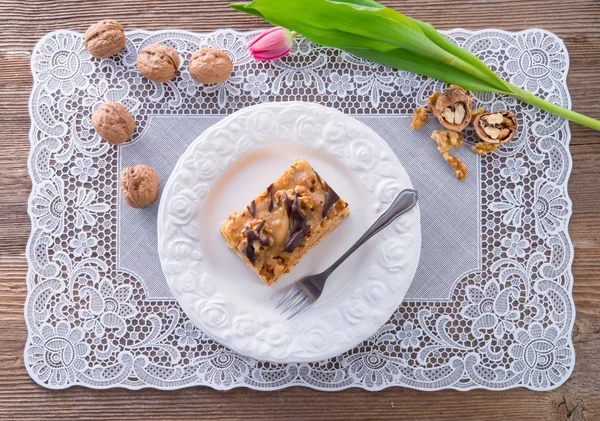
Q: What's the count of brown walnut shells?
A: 7